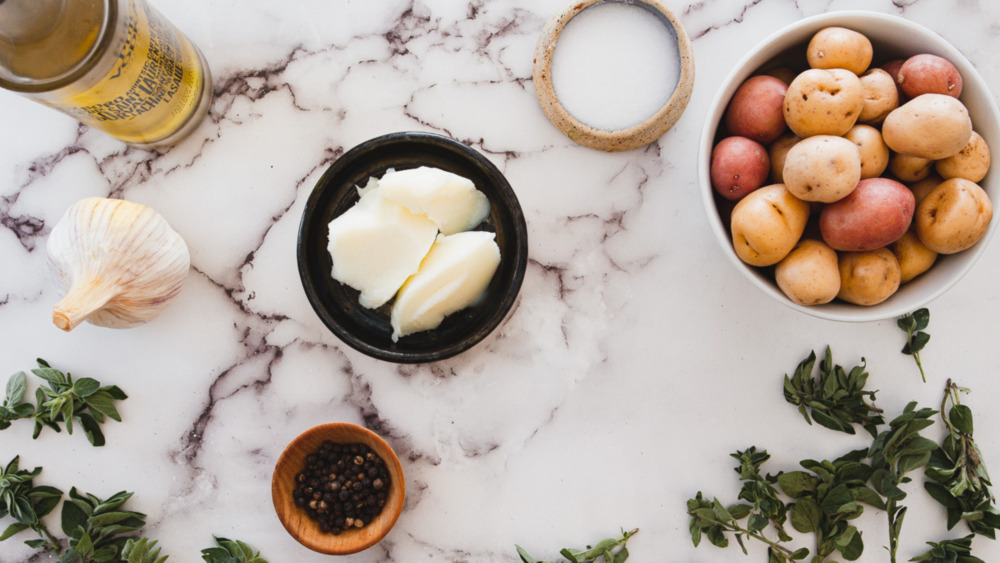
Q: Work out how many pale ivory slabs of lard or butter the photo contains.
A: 3